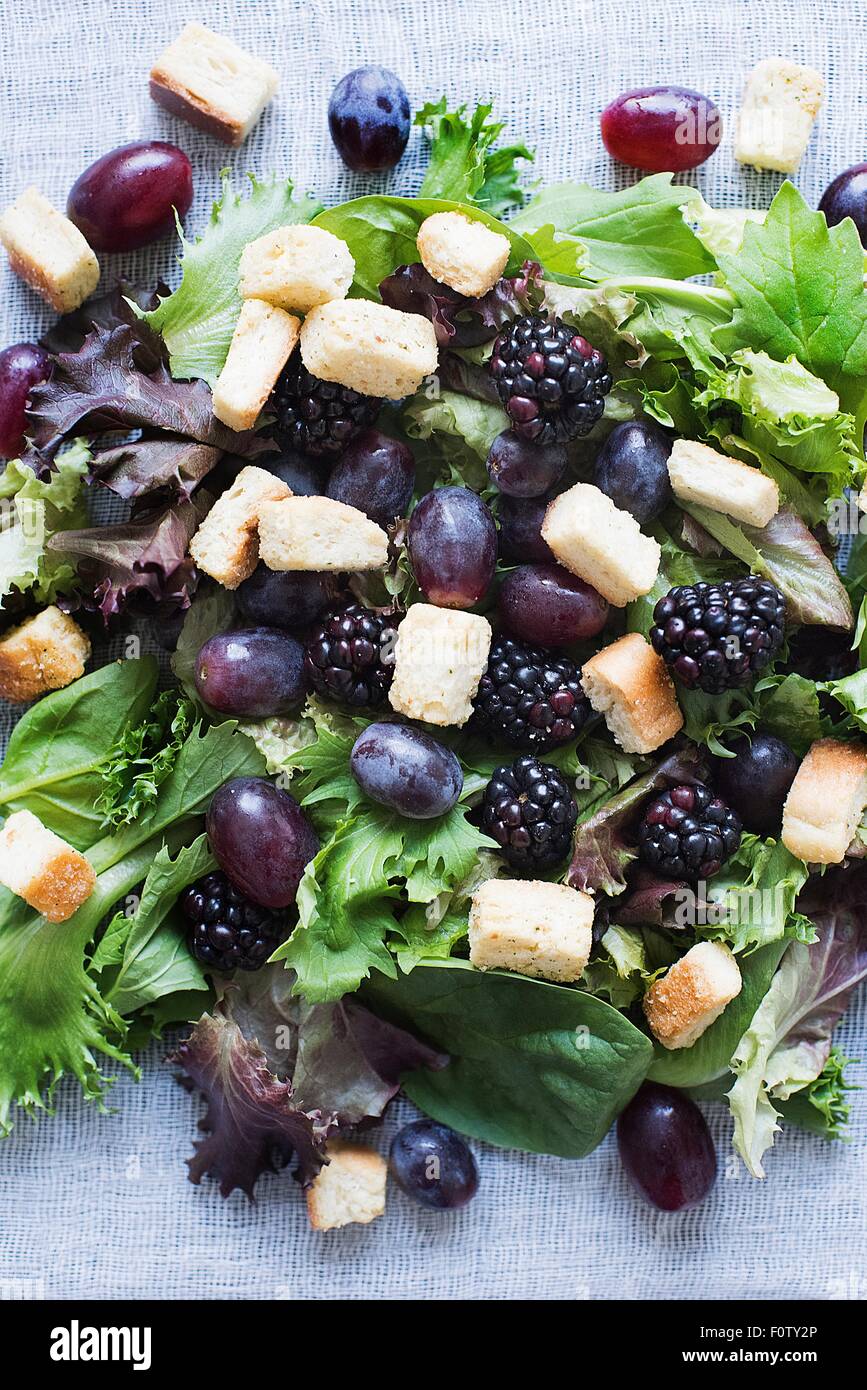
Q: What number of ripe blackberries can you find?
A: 8